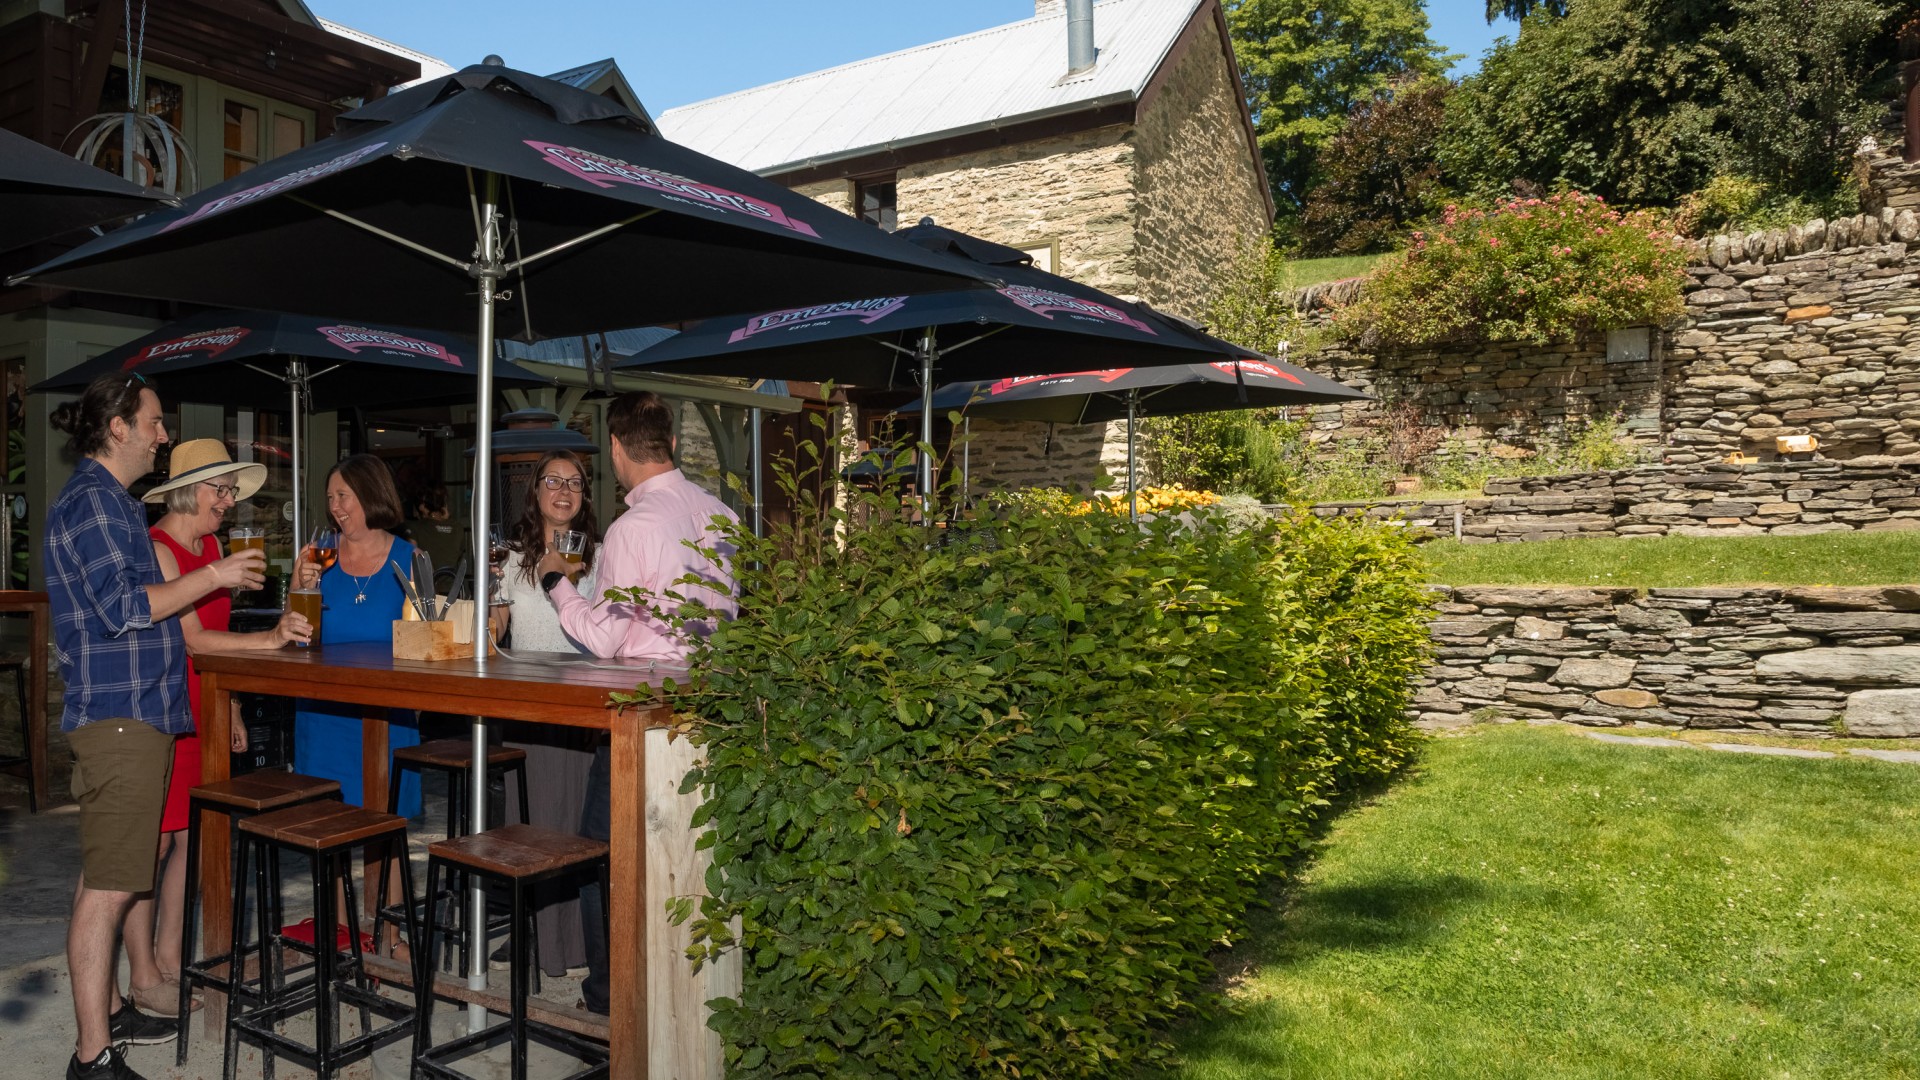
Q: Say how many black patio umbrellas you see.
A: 5